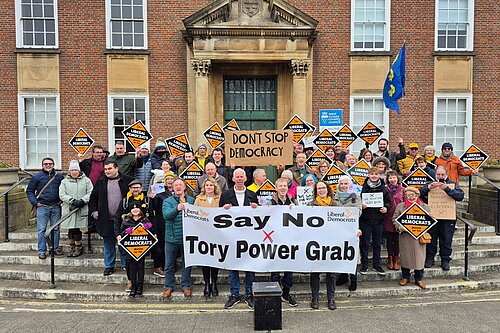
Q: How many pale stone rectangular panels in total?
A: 4